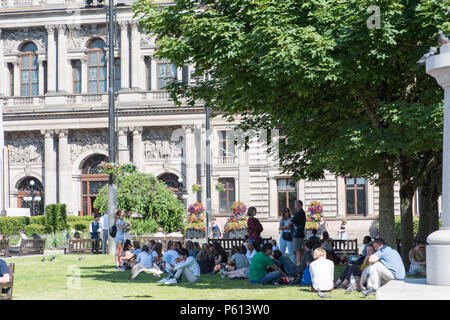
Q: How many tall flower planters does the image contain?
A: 3